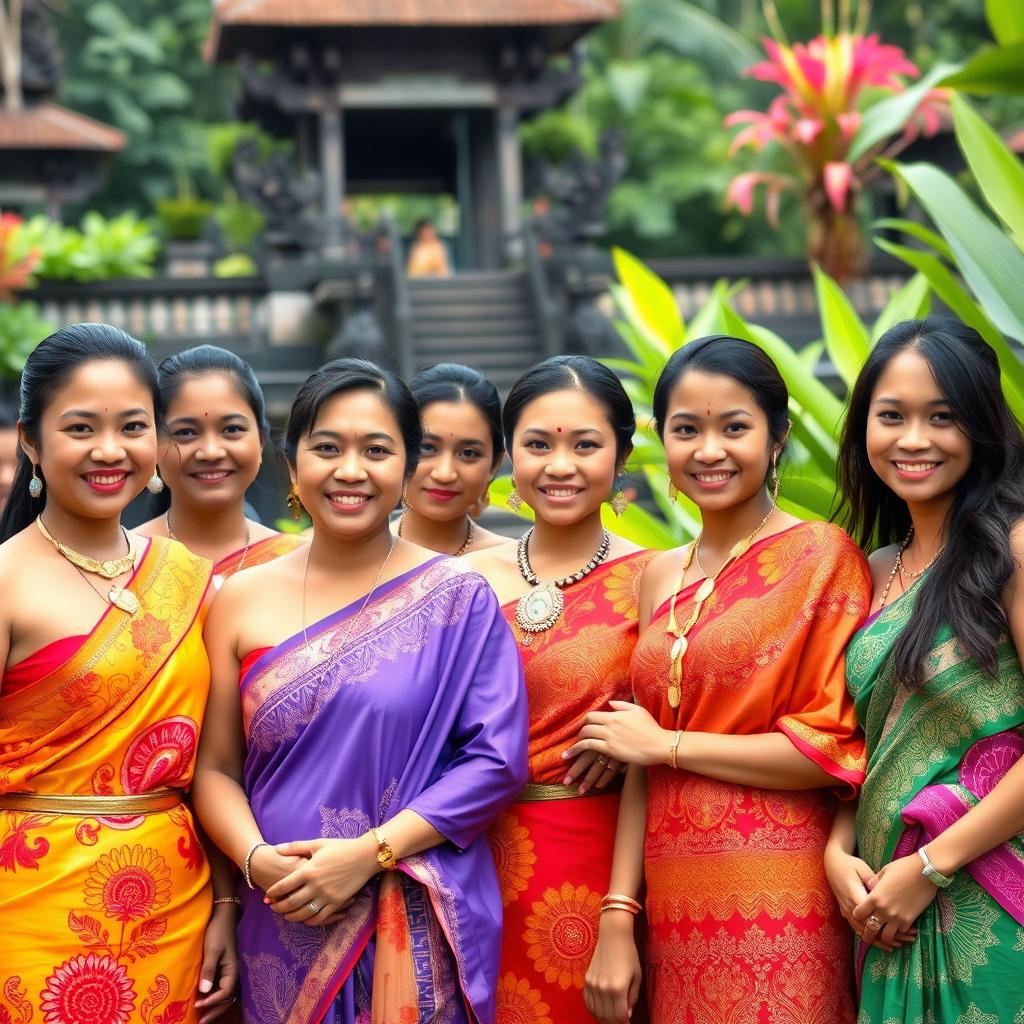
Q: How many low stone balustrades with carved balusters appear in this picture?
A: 2